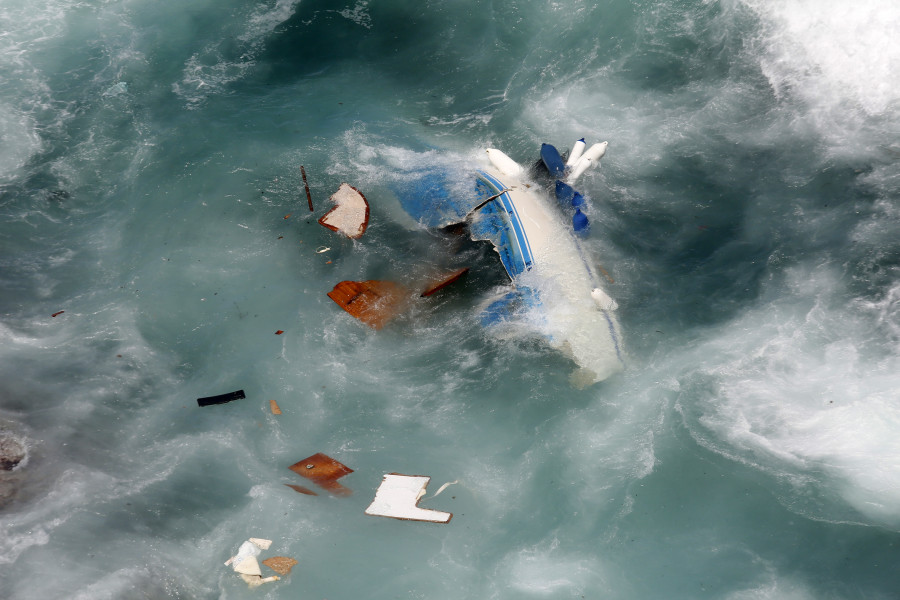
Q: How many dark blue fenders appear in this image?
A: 4